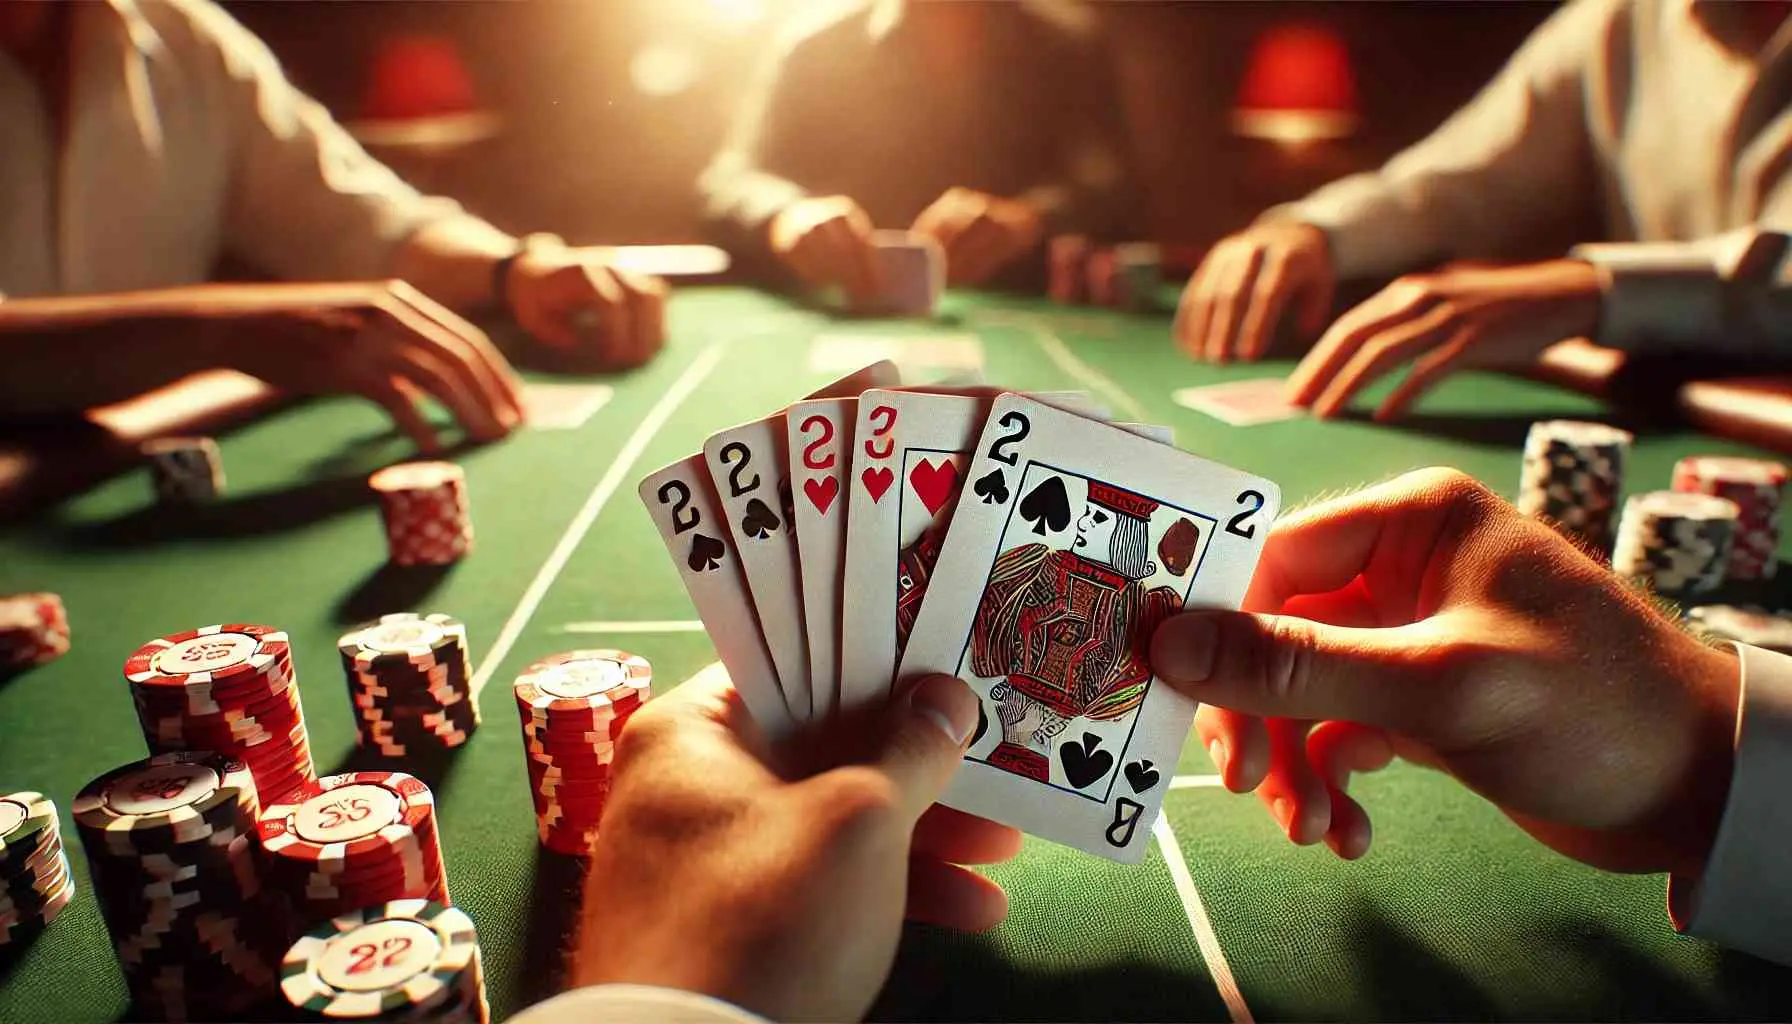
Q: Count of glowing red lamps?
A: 2